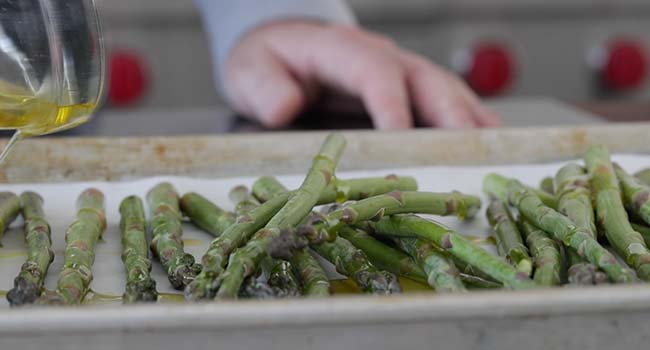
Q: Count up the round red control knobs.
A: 3